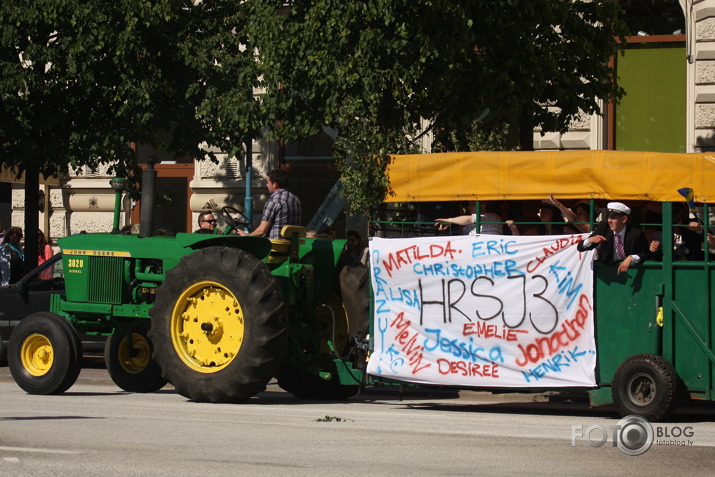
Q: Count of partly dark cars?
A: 1